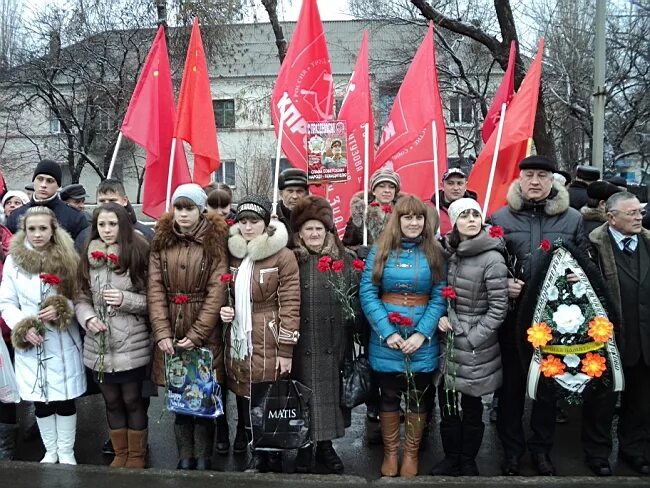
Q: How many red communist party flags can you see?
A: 7